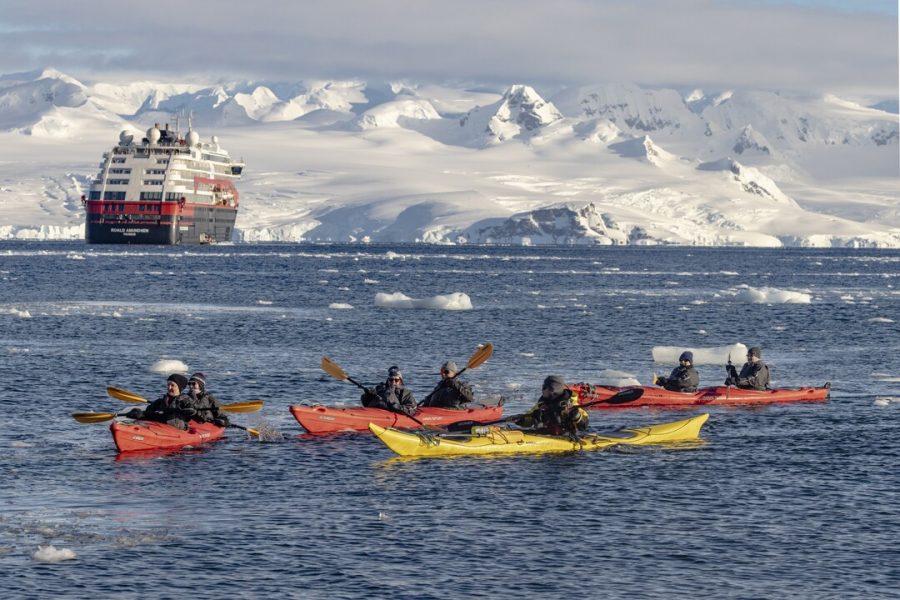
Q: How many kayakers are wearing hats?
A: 7